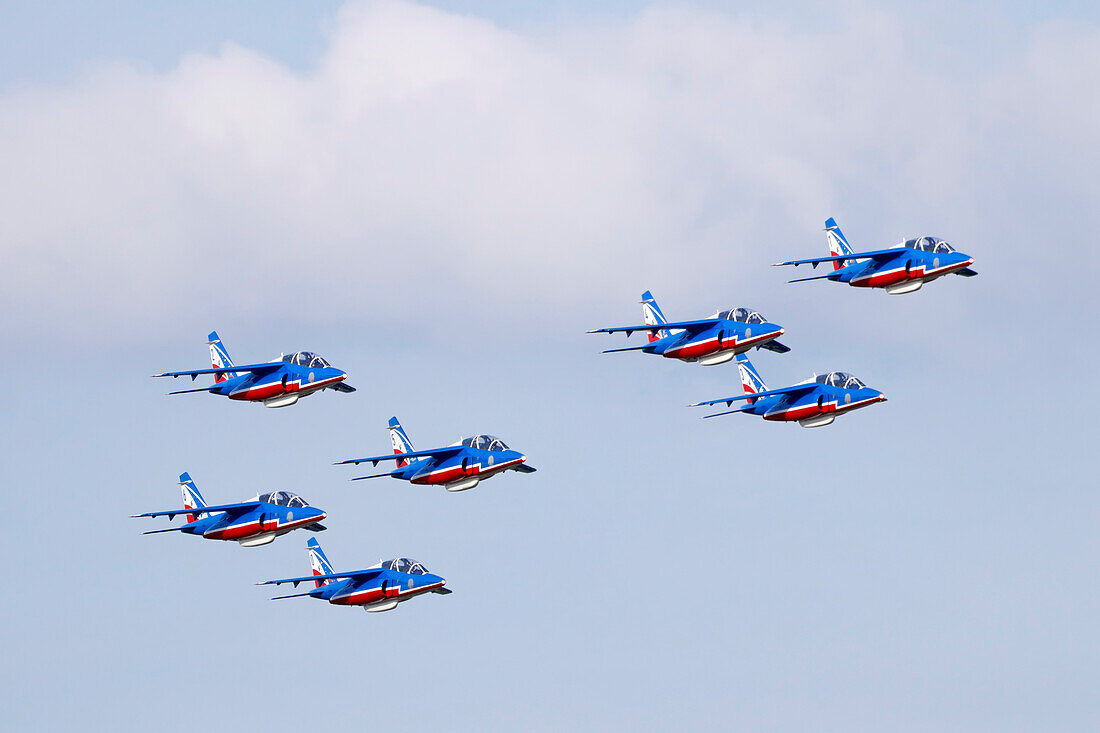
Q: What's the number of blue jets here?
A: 7